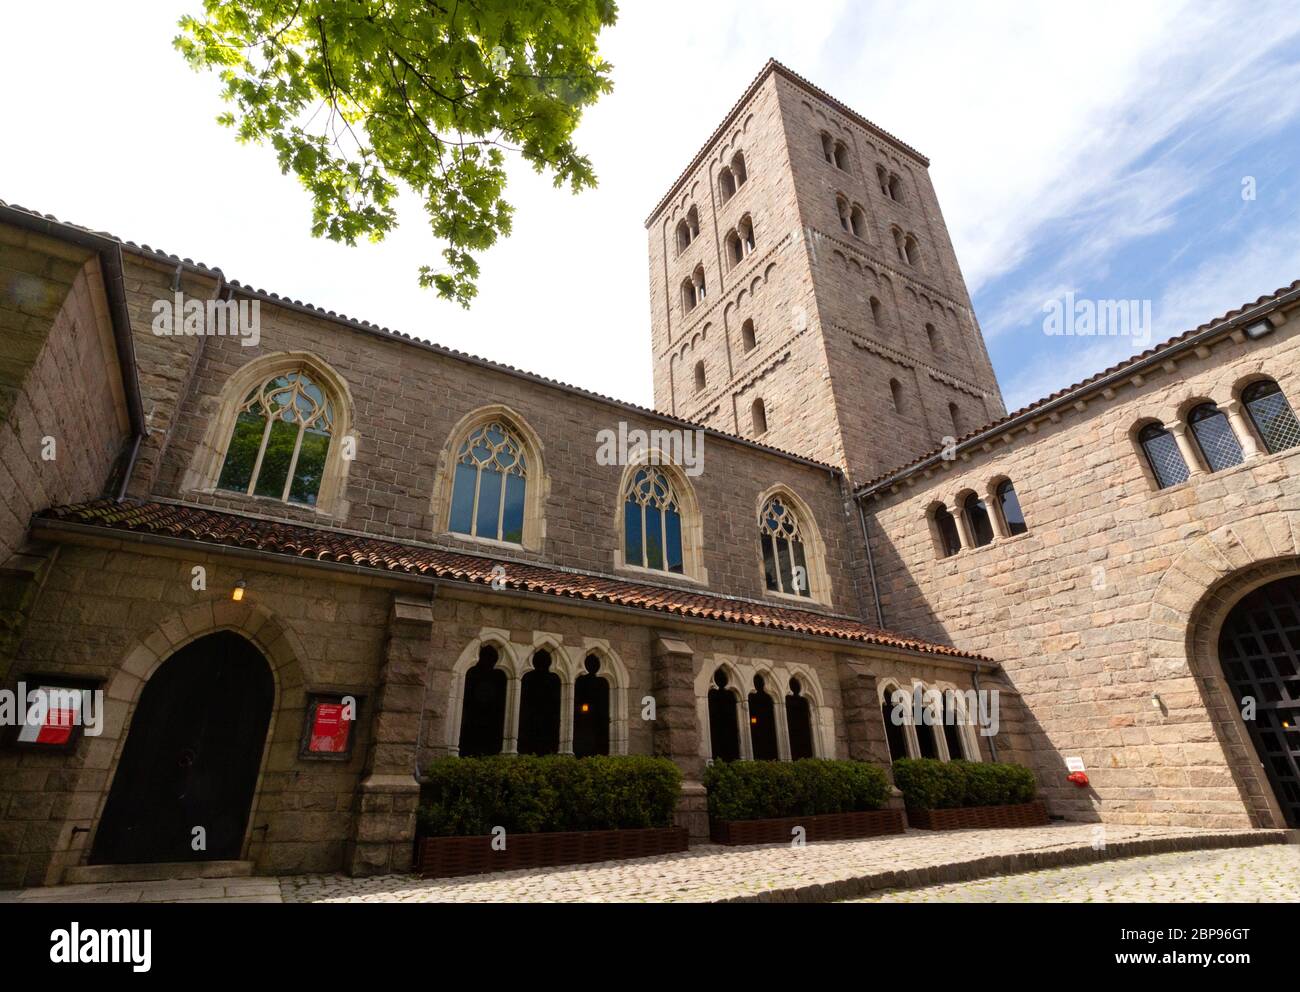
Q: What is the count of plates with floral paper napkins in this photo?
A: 0